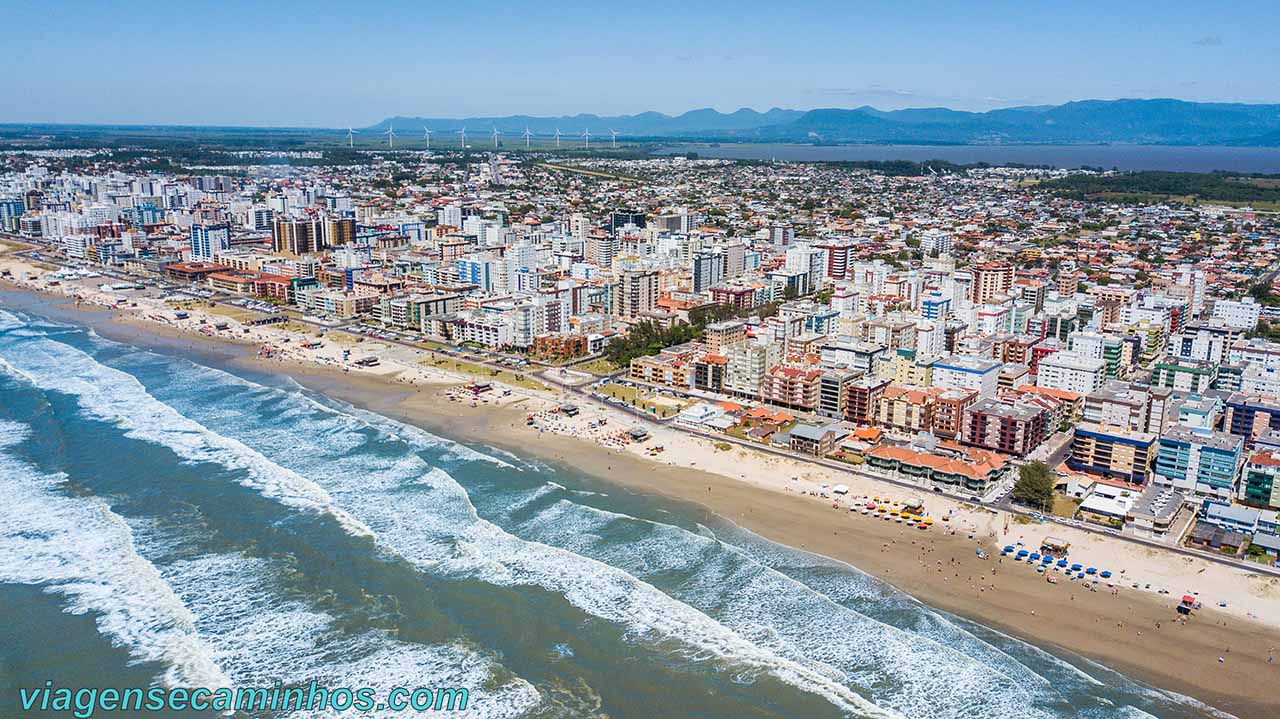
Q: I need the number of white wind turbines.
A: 9